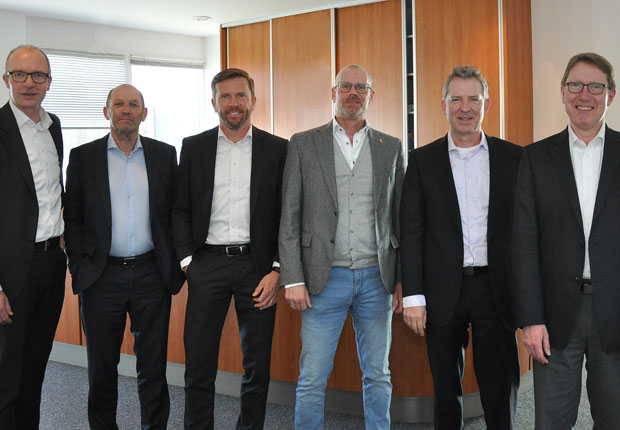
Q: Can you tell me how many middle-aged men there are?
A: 6